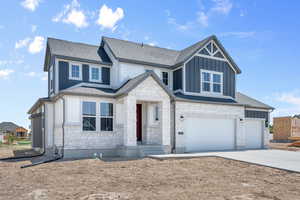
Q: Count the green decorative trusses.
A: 0